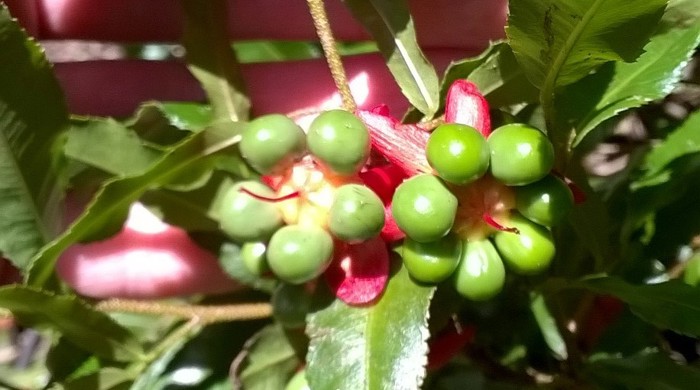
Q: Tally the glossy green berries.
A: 13